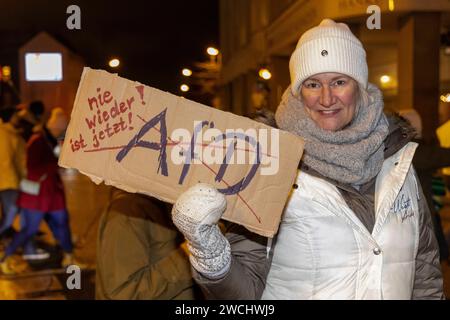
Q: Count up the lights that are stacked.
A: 2